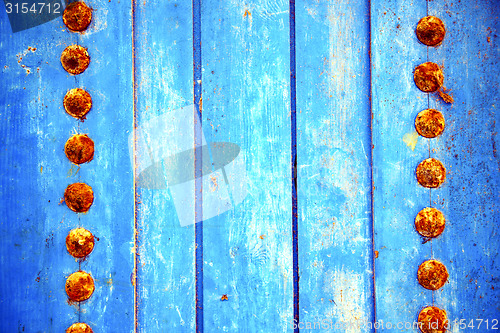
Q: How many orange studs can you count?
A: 15